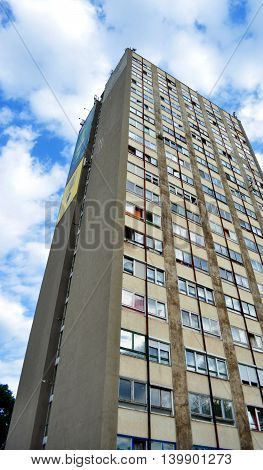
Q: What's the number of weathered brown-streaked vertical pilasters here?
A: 4